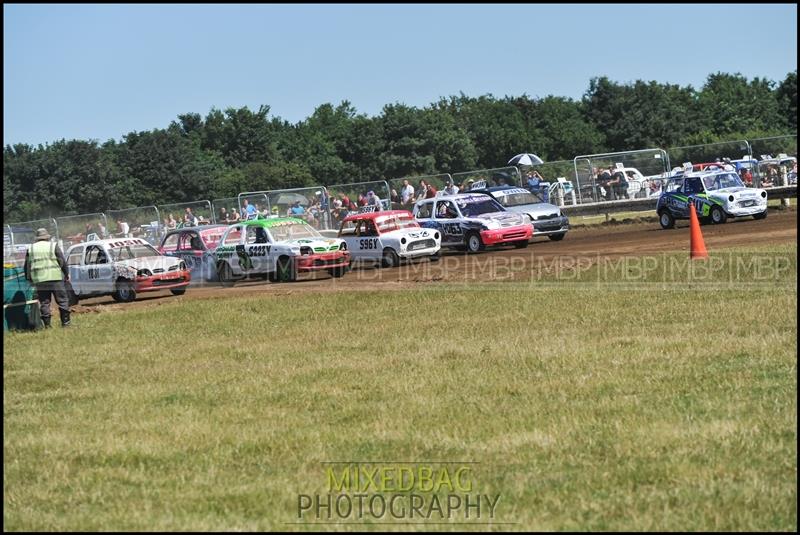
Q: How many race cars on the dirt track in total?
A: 7